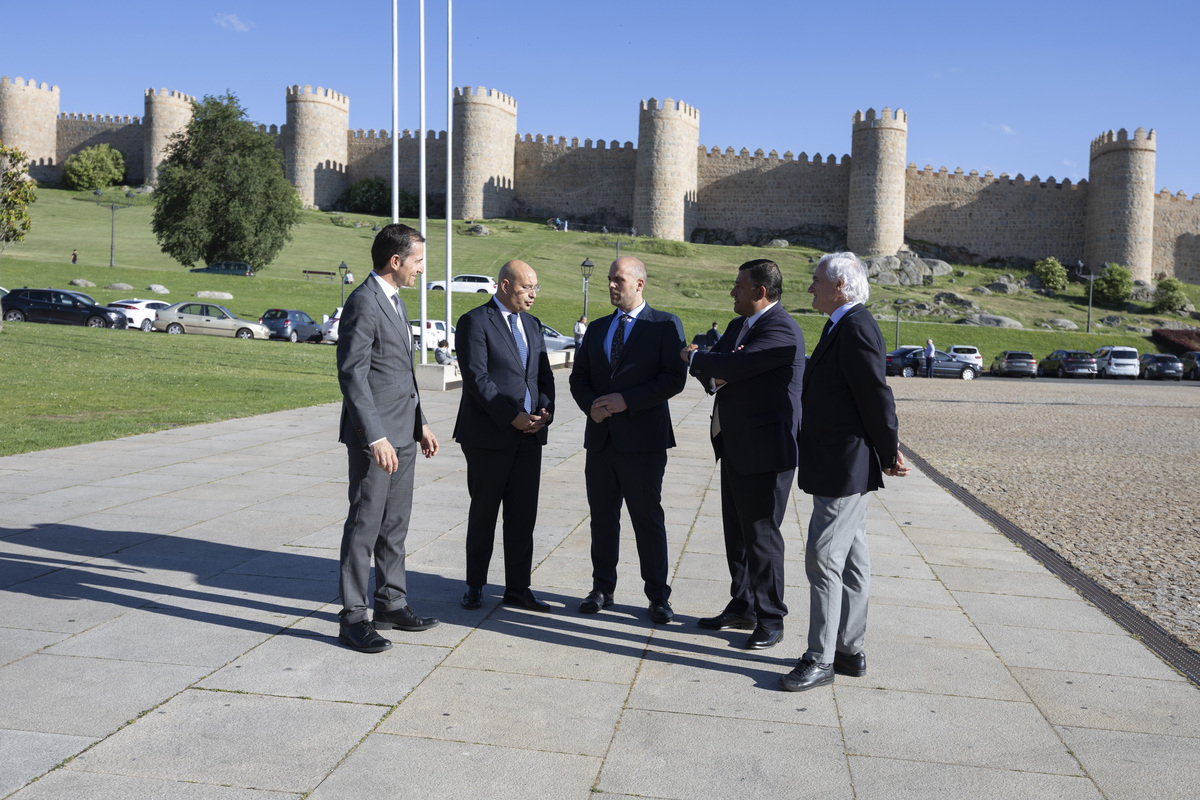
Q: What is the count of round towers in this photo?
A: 7